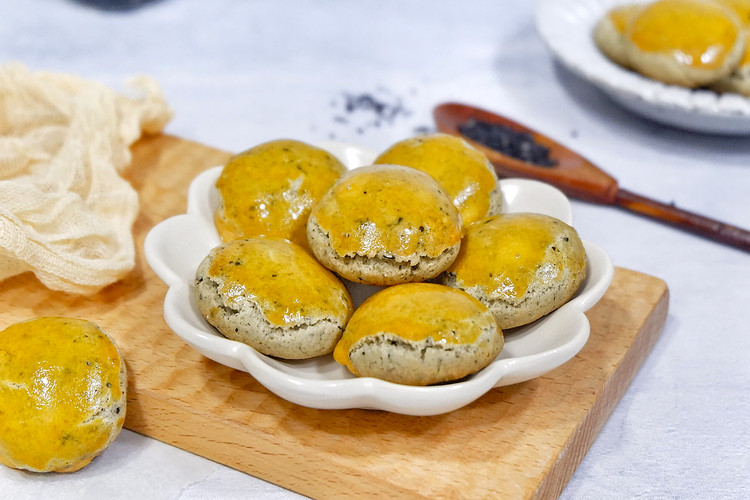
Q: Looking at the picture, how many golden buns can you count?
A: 11